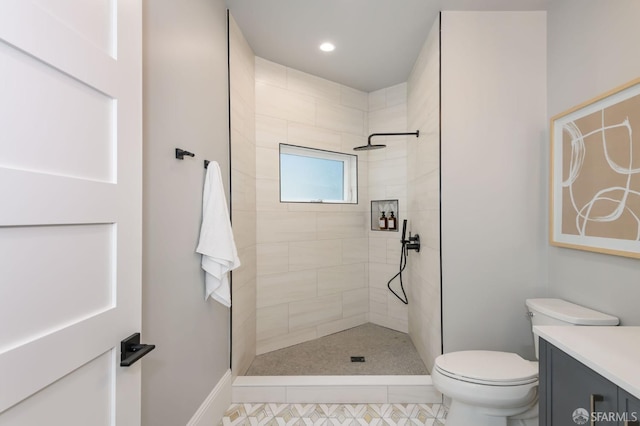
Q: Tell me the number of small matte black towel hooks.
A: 2